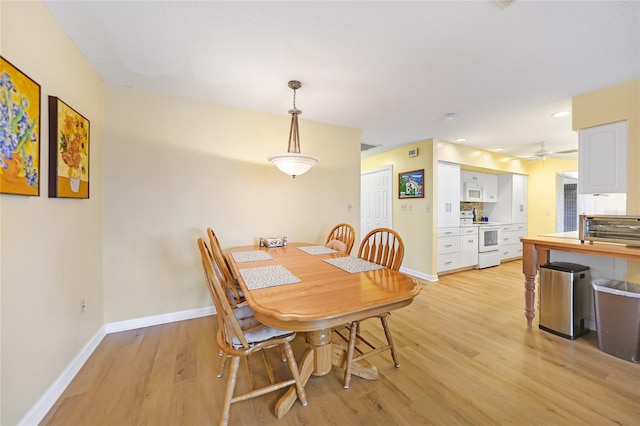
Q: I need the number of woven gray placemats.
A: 4